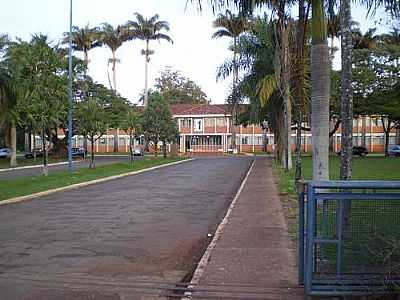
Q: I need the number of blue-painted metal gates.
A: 1